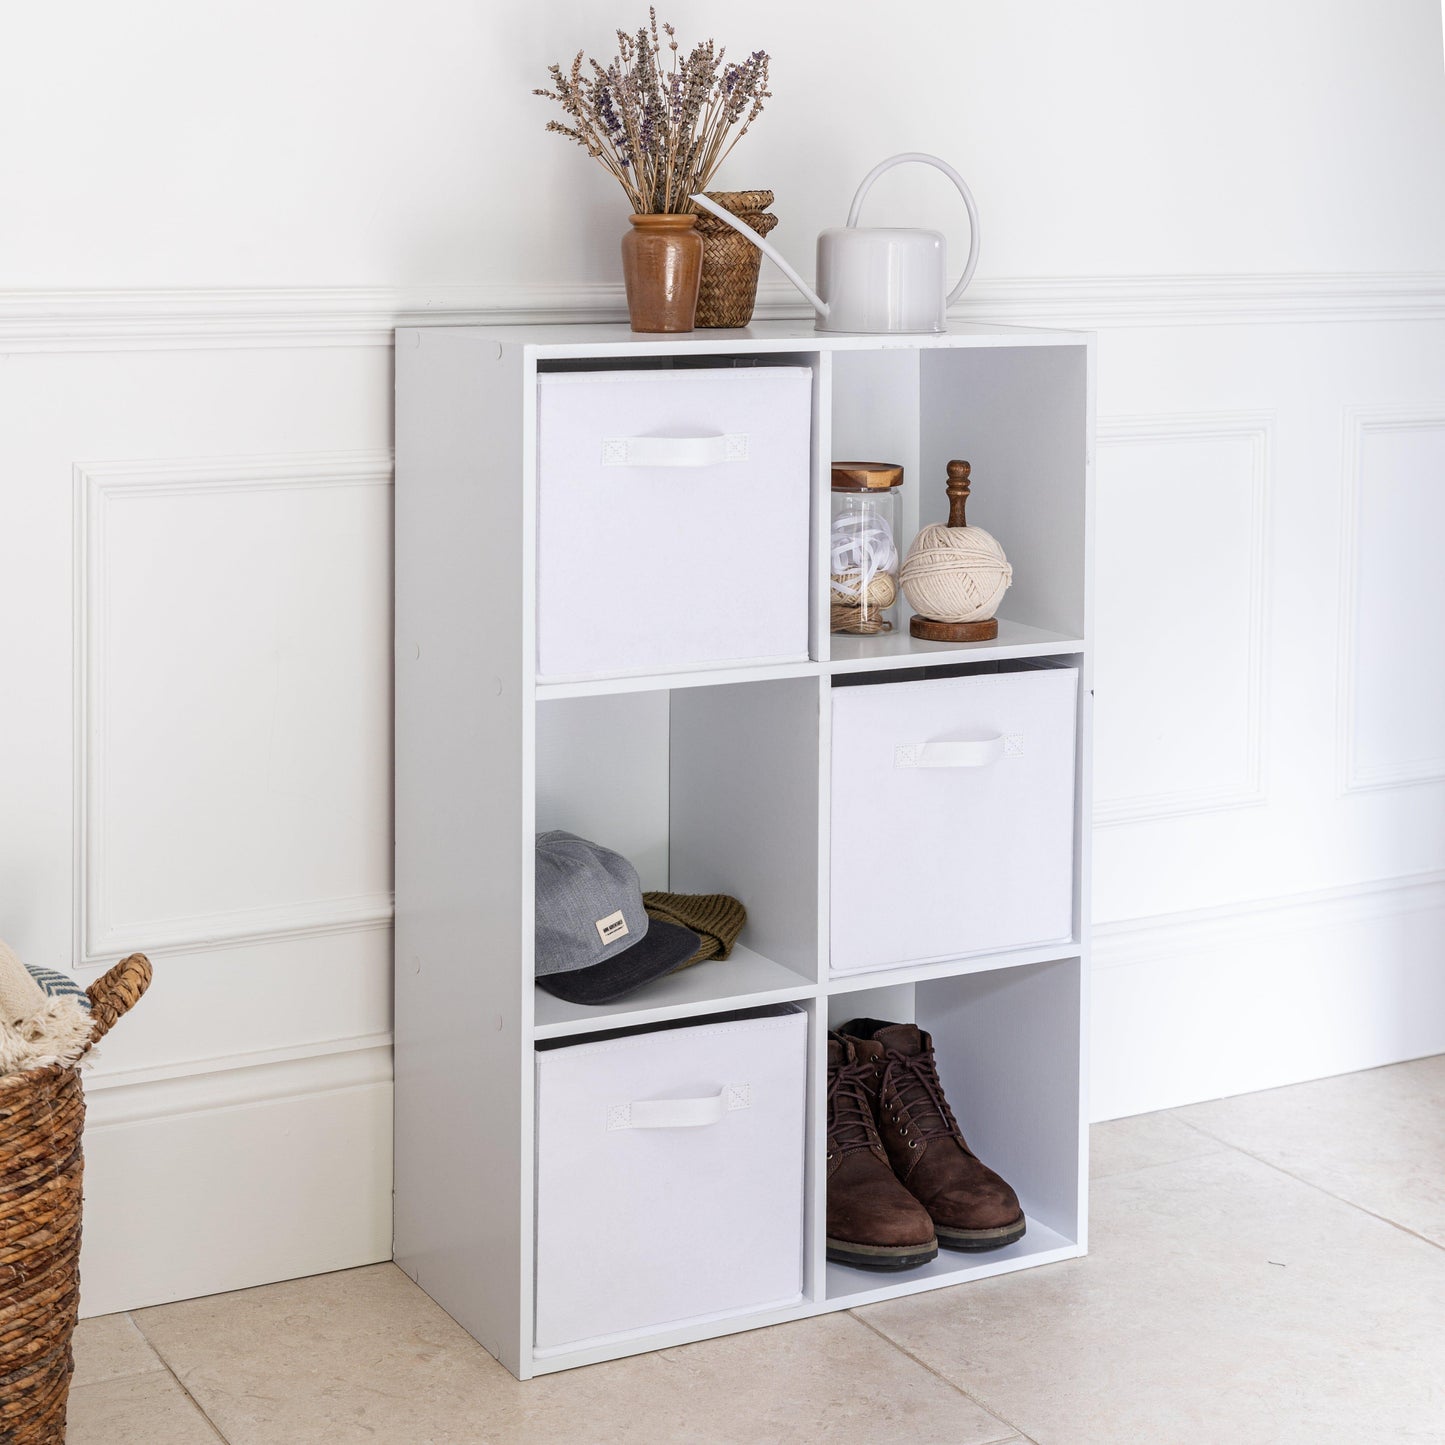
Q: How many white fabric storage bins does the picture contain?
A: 3